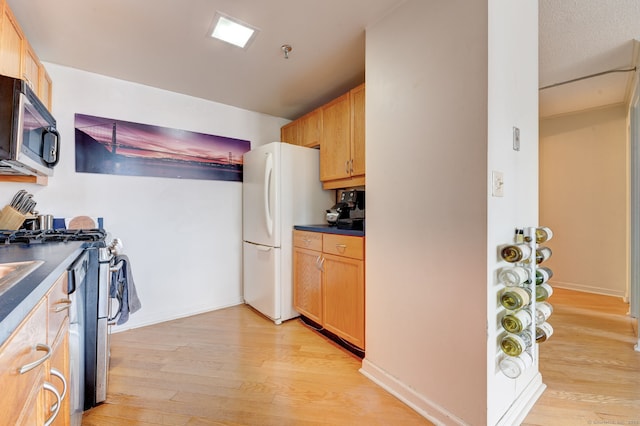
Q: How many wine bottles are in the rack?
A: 12